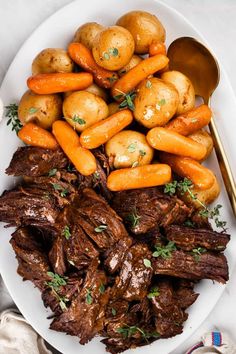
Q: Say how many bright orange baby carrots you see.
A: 11